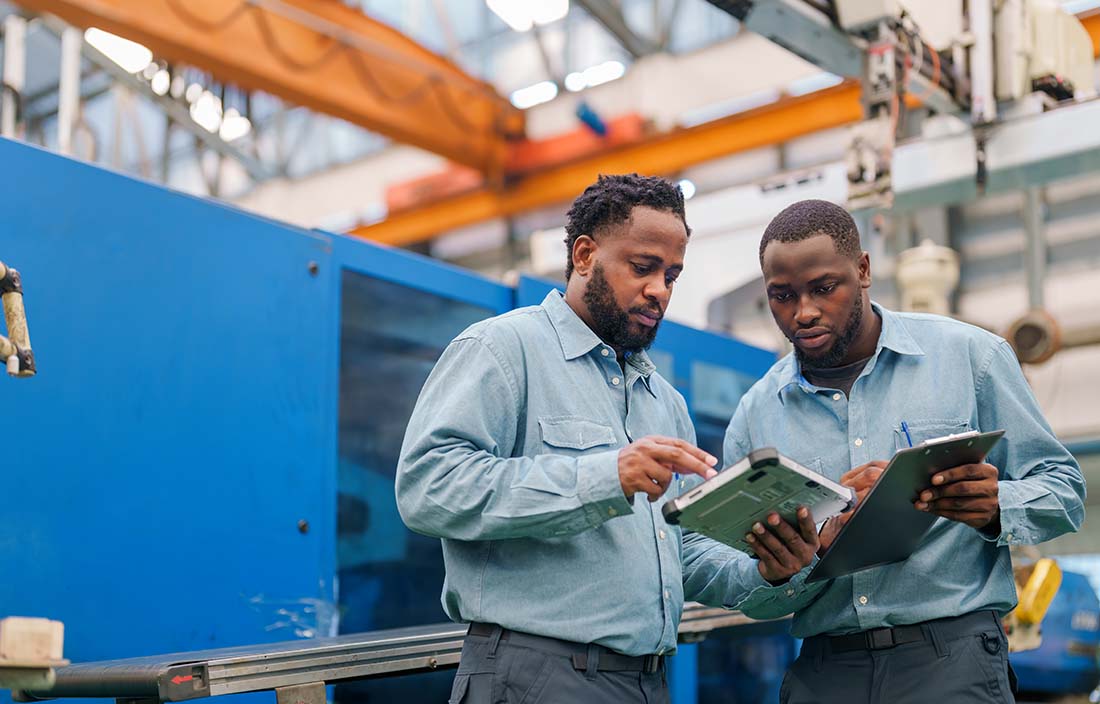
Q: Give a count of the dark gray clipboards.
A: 1